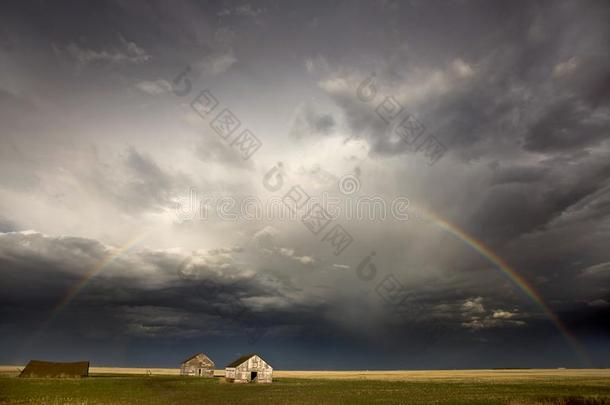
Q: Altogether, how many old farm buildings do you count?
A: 3